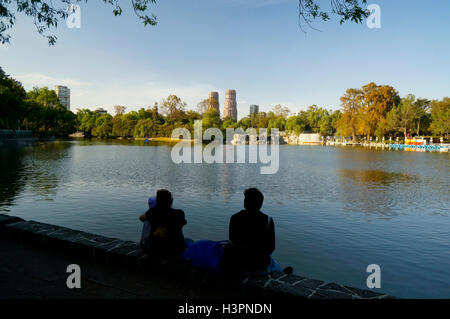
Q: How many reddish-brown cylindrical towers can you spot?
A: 2